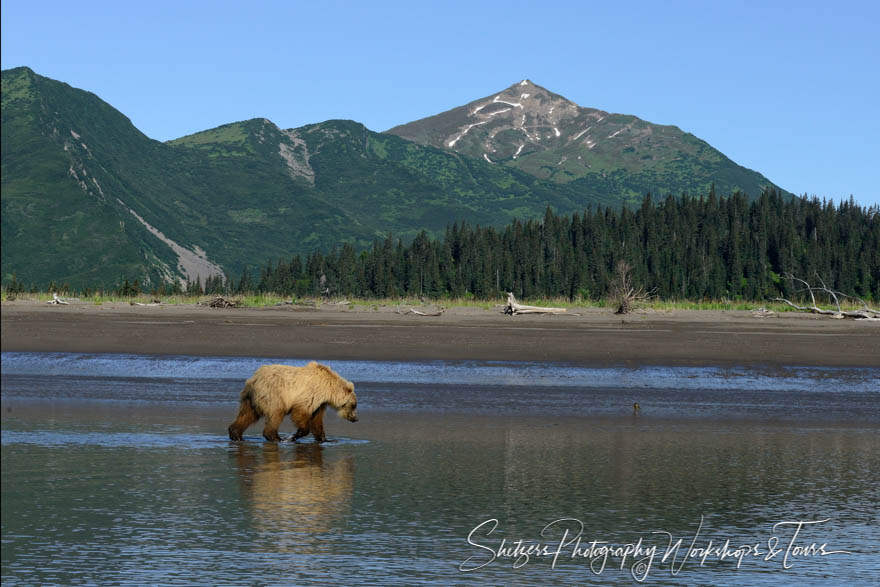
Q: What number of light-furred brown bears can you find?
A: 1